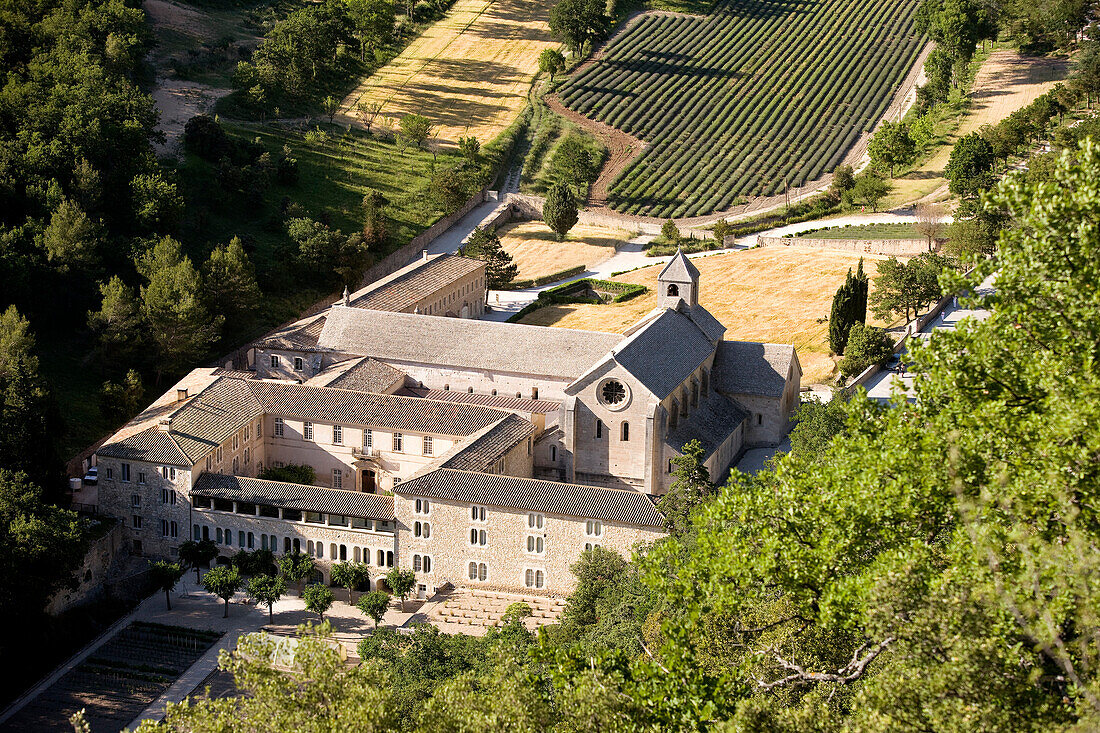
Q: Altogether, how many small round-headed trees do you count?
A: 10